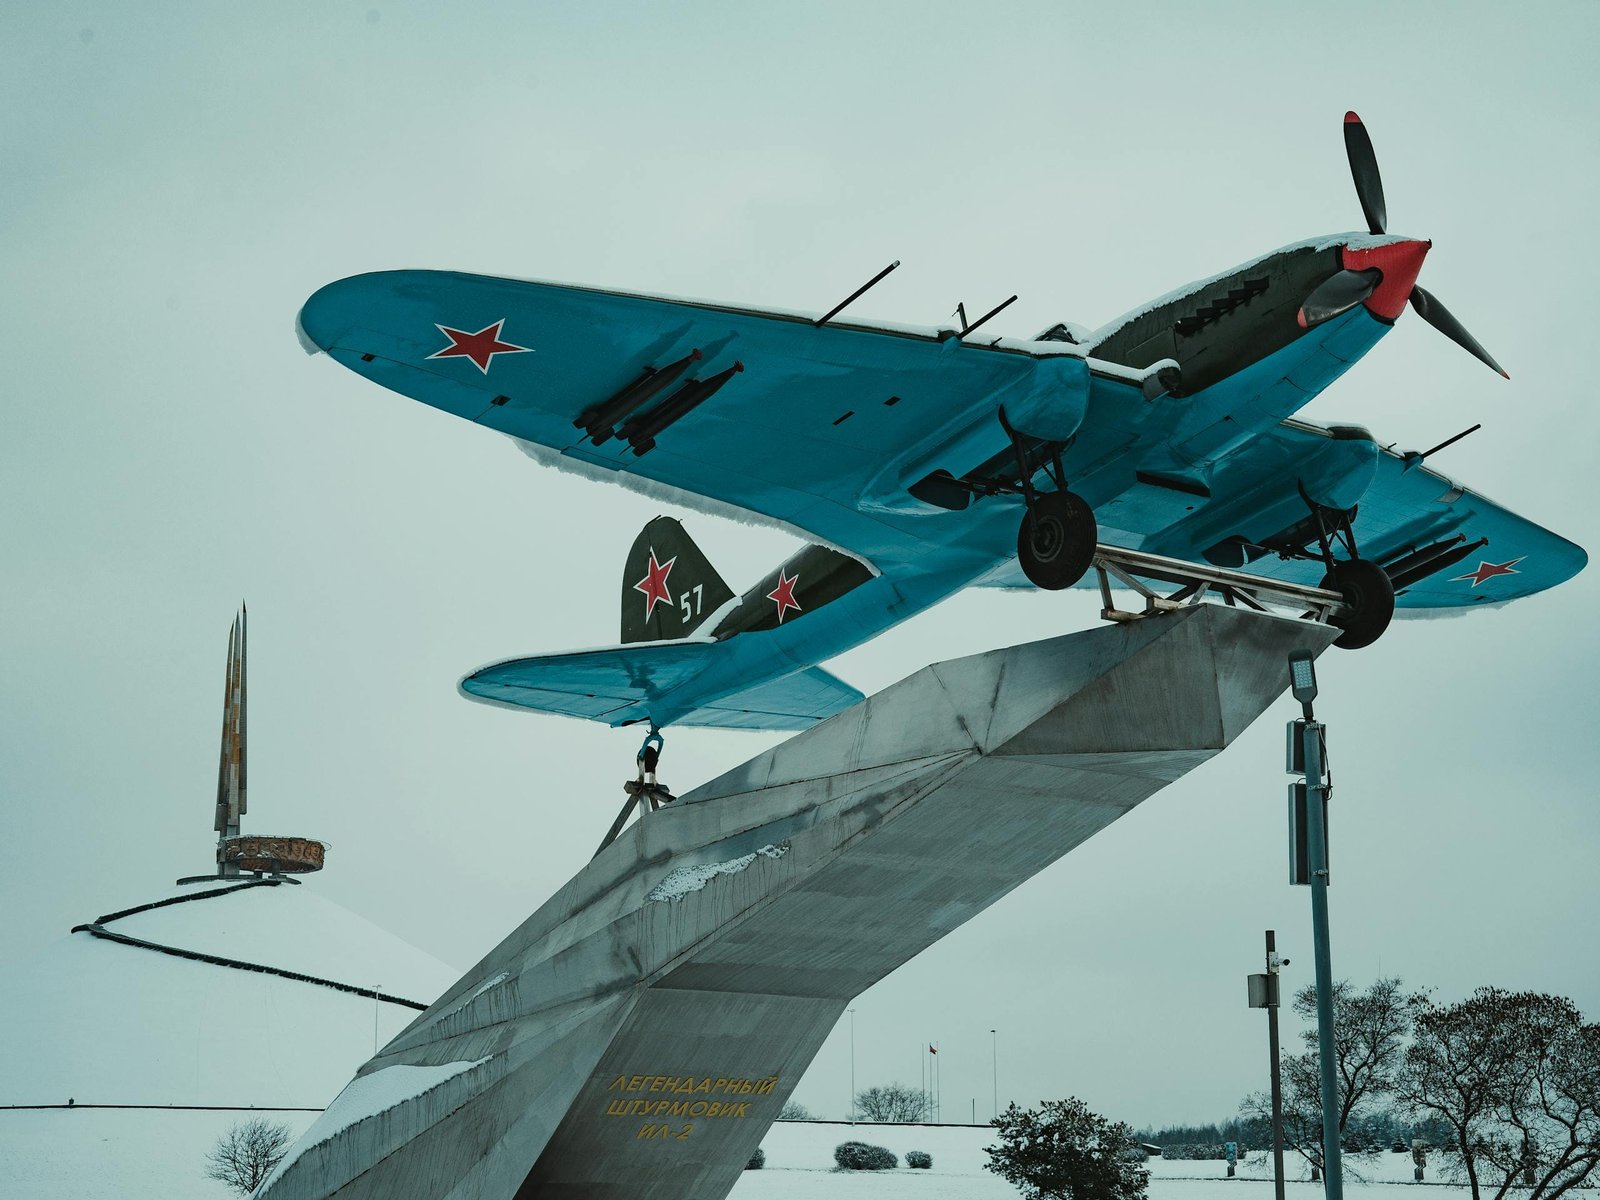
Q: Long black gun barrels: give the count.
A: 3